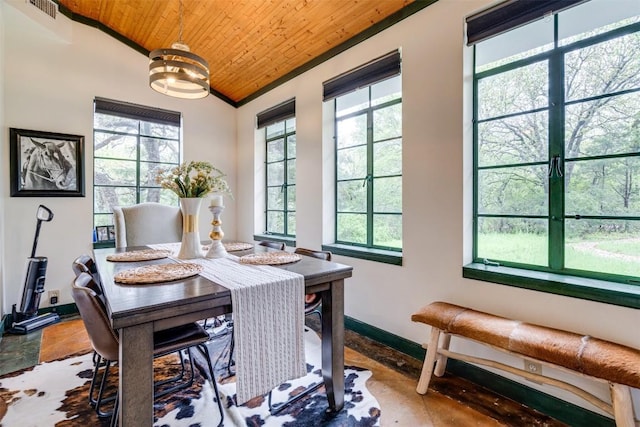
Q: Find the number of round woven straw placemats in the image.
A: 4